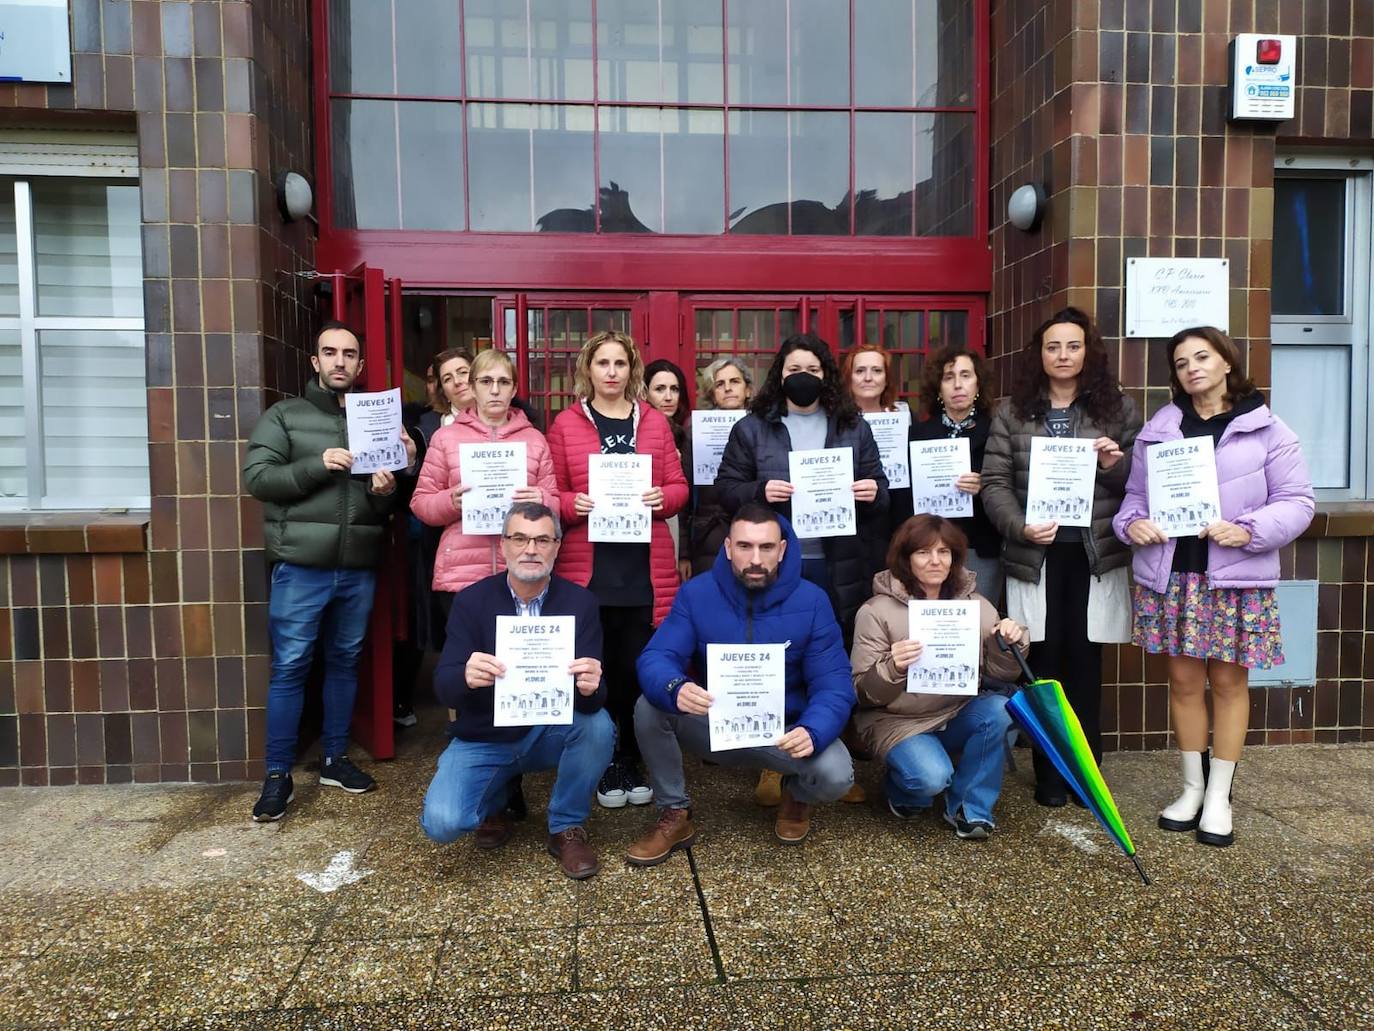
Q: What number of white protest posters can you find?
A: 12